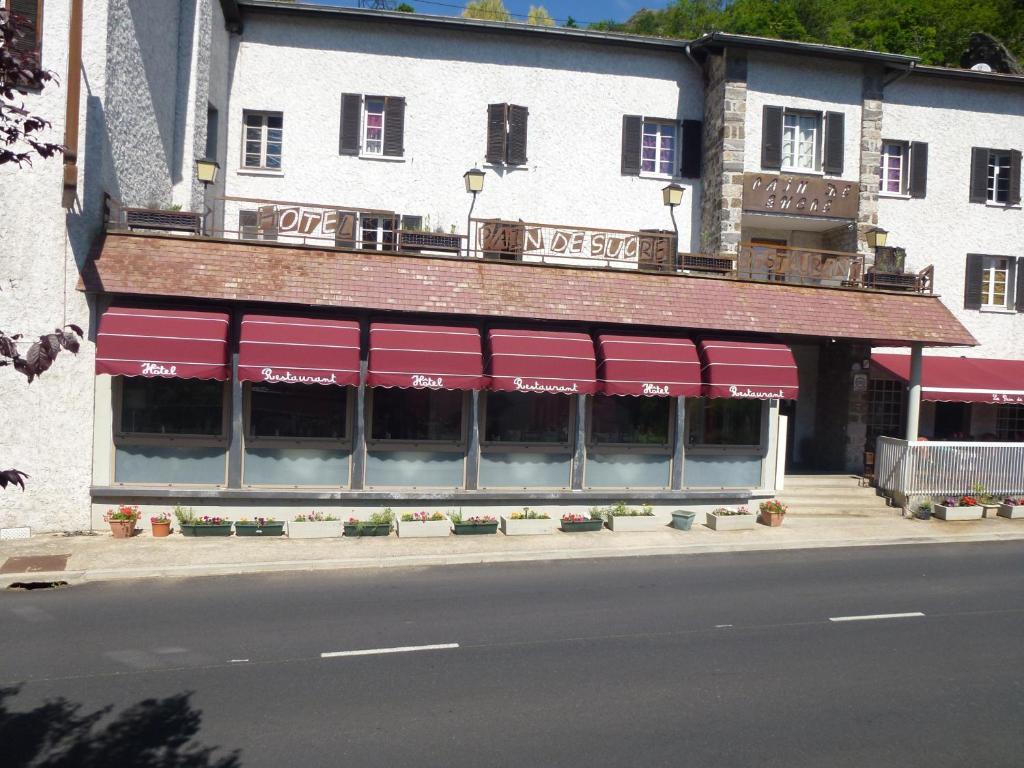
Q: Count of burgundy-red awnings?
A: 7